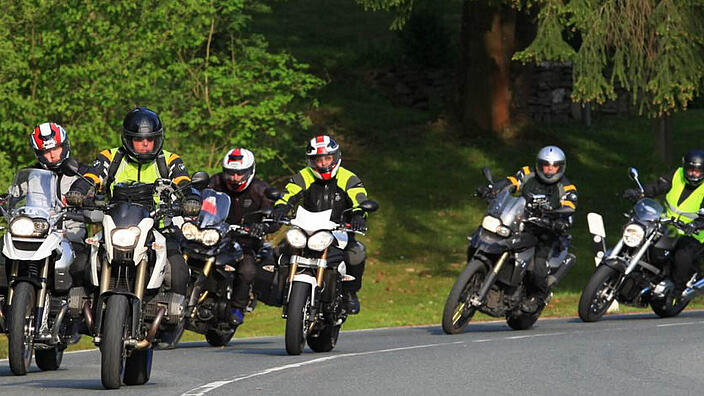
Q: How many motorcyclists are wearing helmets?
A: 6